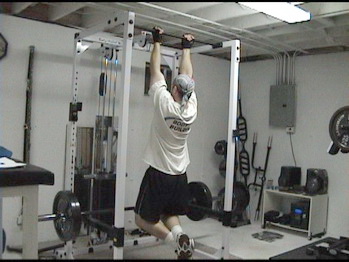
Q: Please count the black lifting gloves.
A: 2